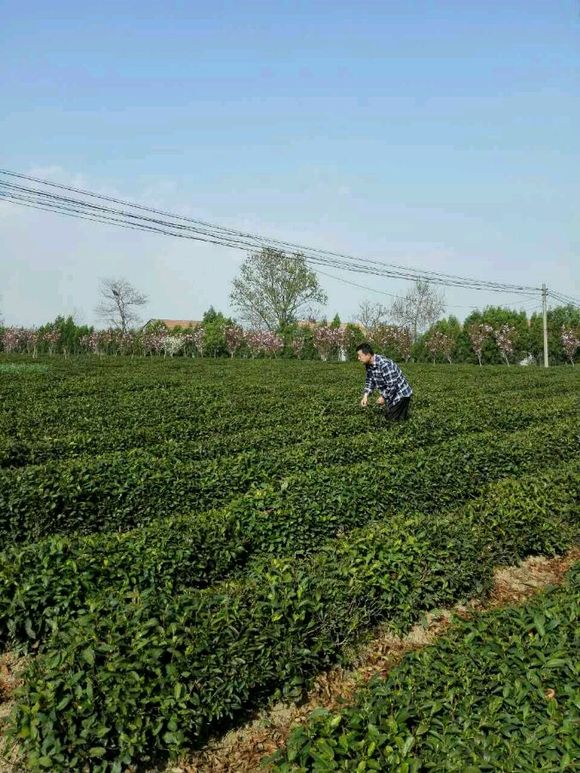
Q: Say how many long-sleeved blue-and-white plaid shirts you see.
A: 1